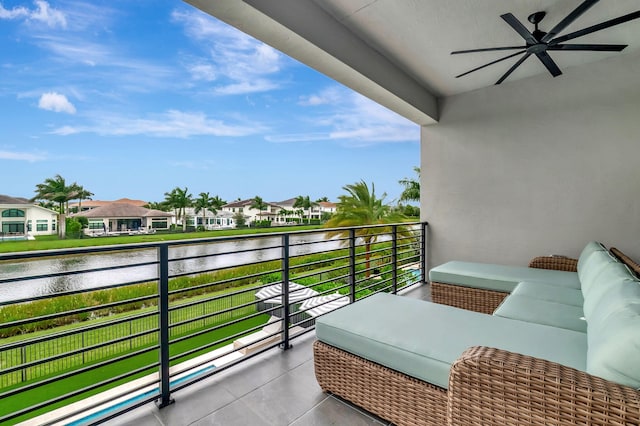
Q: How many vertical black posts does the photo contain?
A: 5